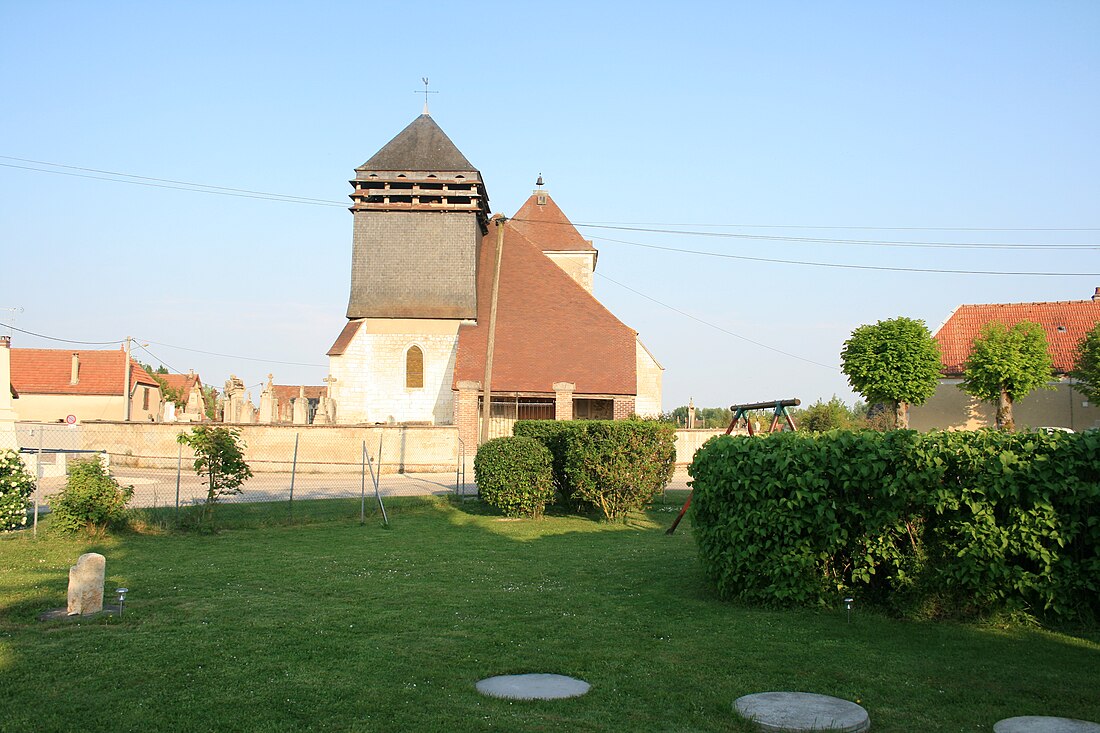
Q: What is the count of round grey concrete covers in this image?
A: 3